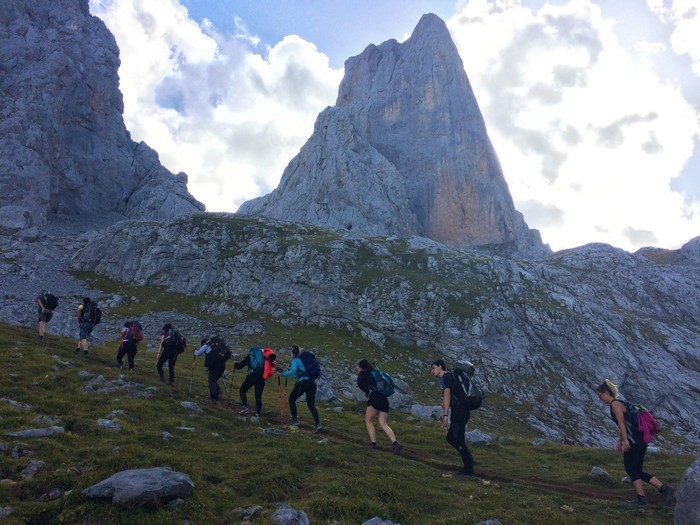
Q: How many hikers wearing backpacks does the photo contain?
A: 10